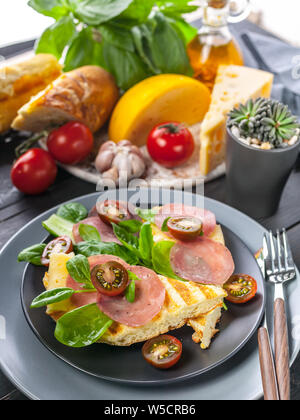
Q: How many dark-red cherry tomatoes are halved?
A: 6